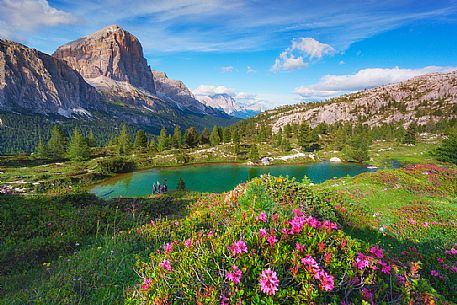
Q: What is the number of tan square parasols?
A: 0